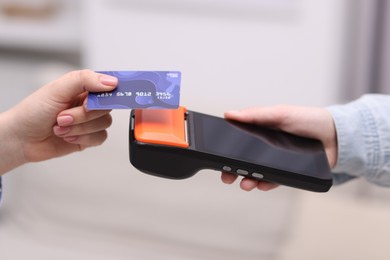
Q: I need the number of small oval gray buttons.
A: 3